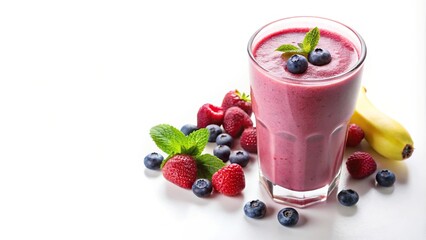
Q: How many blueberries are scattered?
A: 11